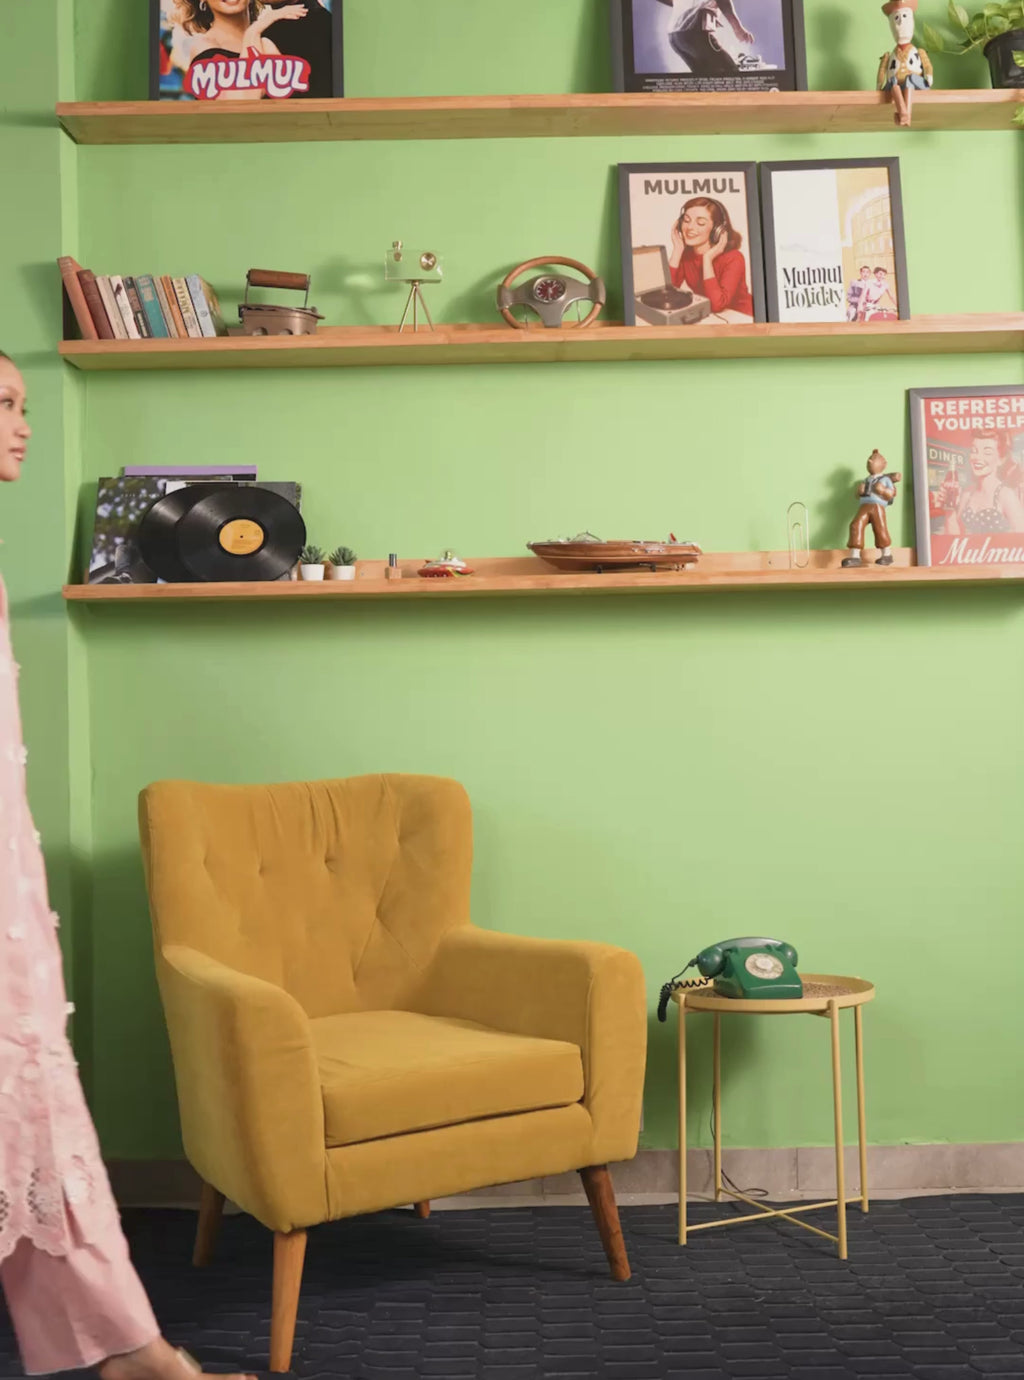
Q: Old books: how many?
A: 10